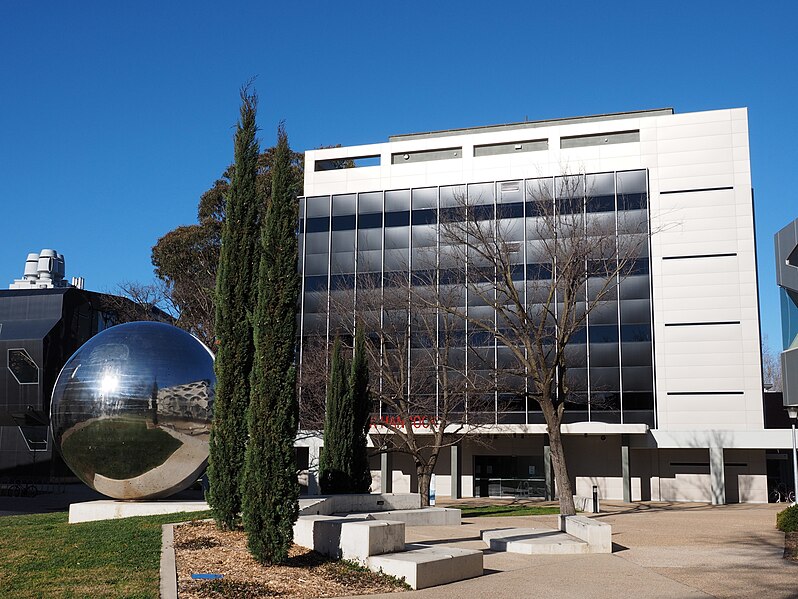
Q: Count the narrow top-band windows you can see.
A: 4